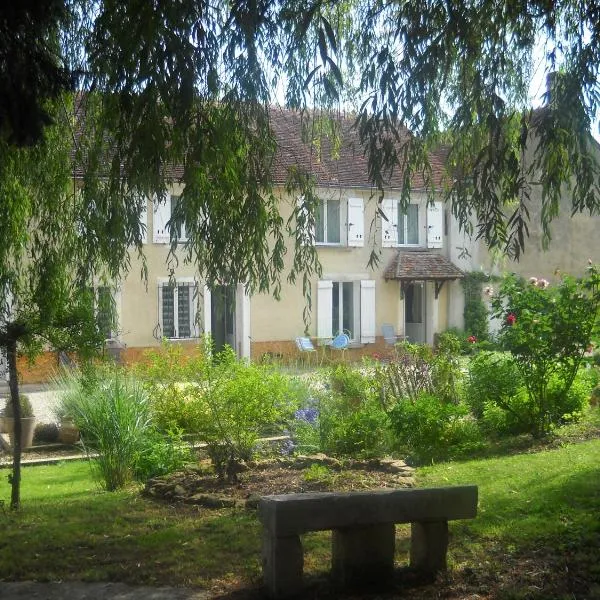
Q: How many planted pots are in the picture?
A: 2